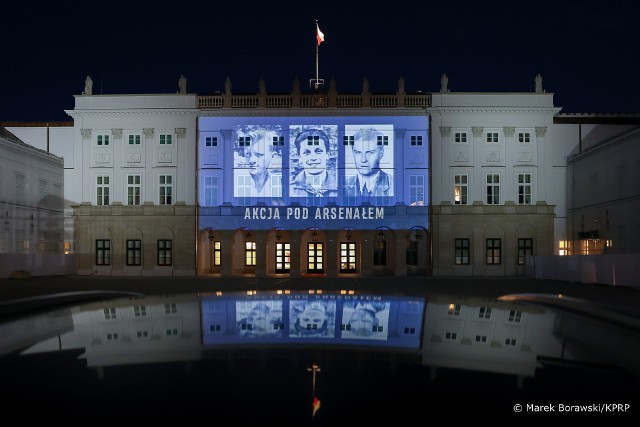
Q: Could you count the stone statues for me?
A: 10